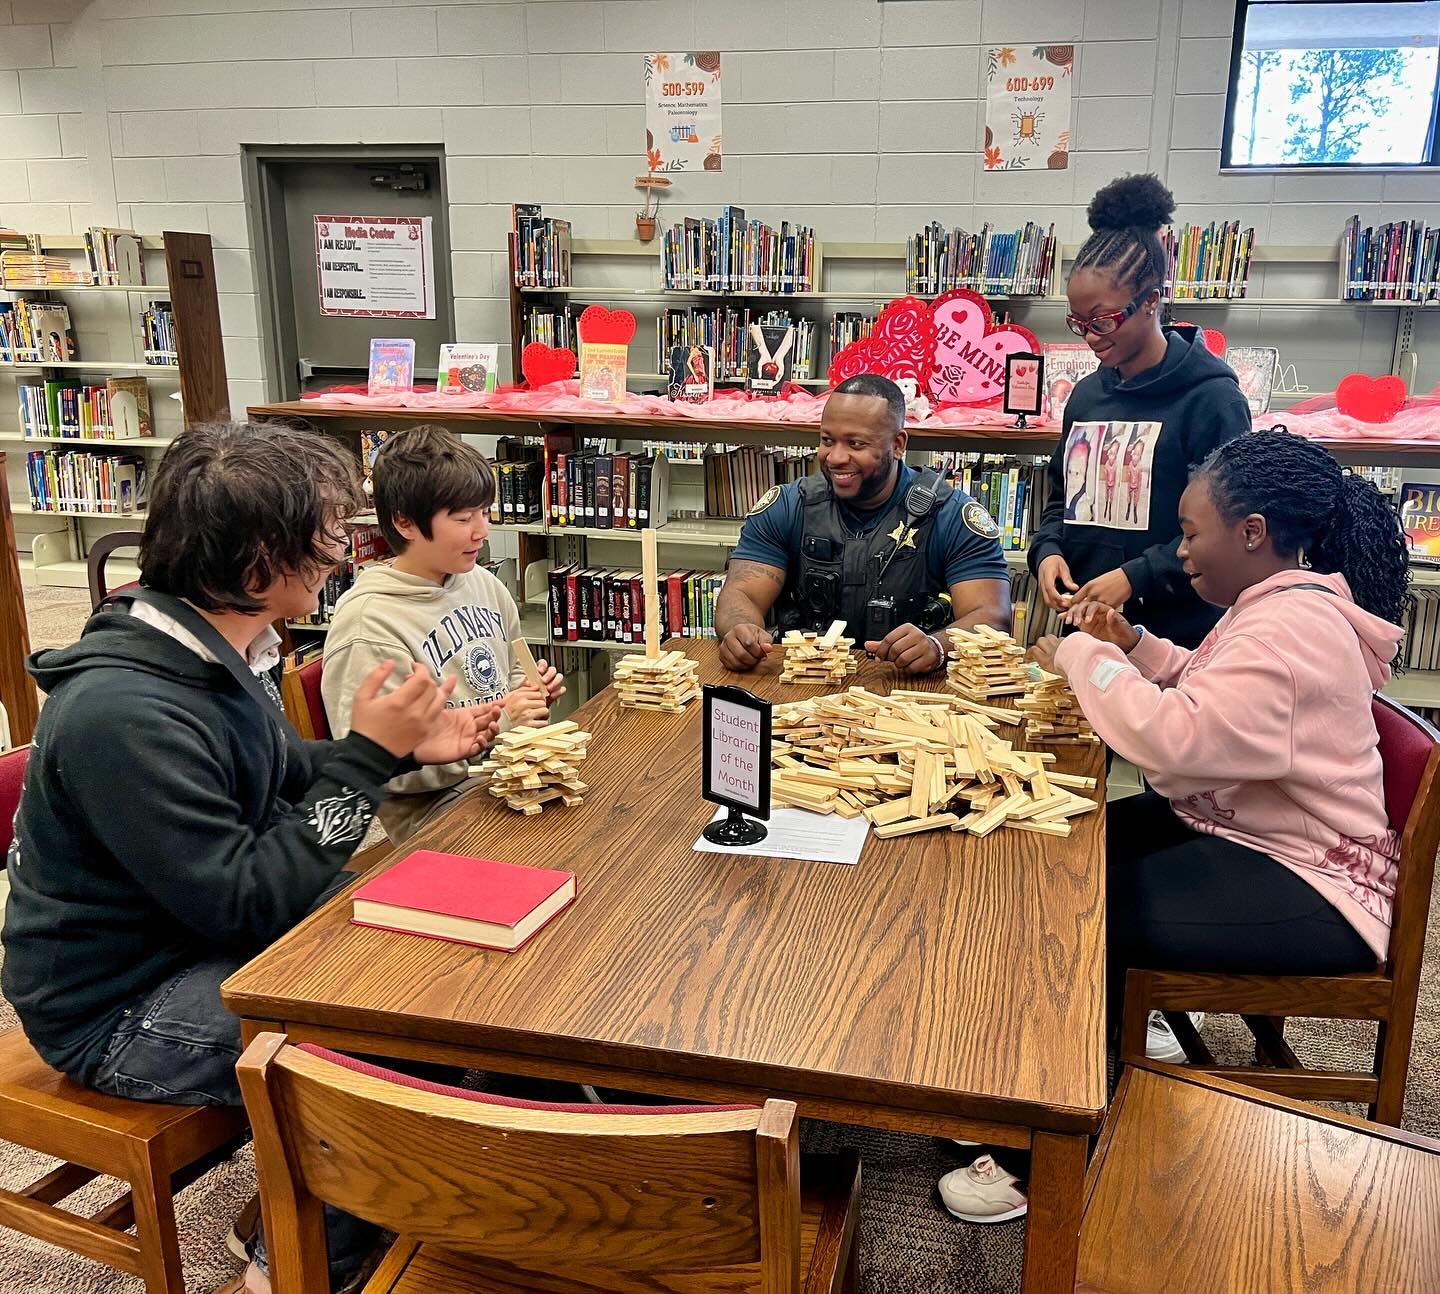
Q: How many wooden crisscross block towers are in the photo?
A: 5